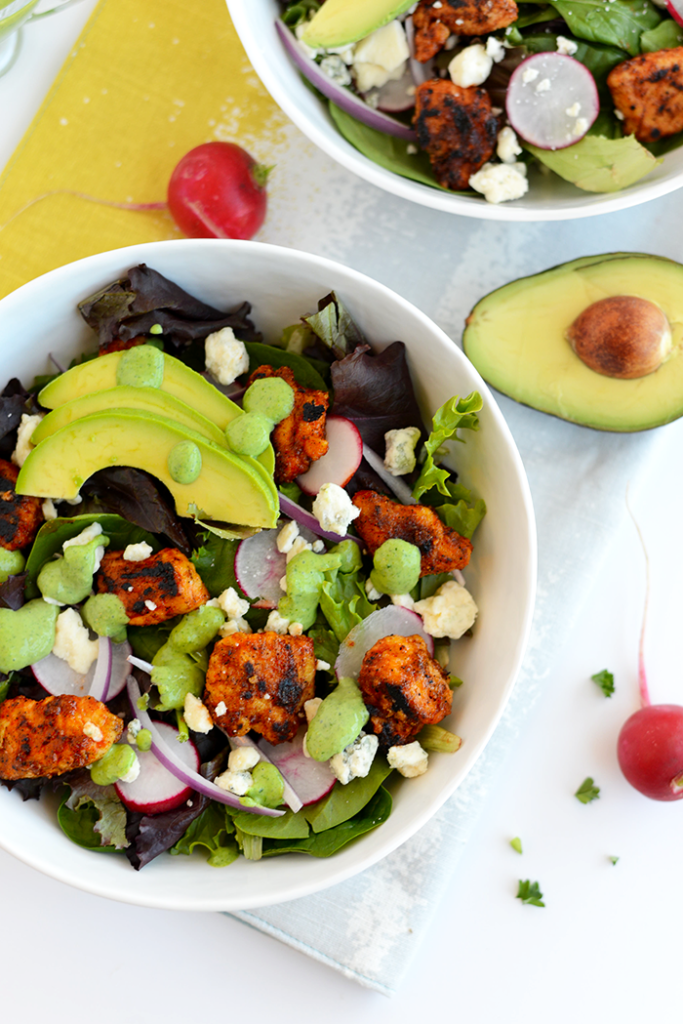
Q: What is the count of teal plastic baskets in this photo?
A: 0